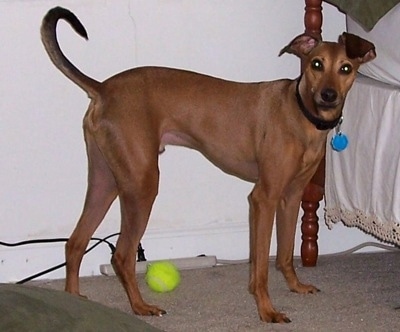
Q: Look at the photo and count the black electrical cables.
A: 2